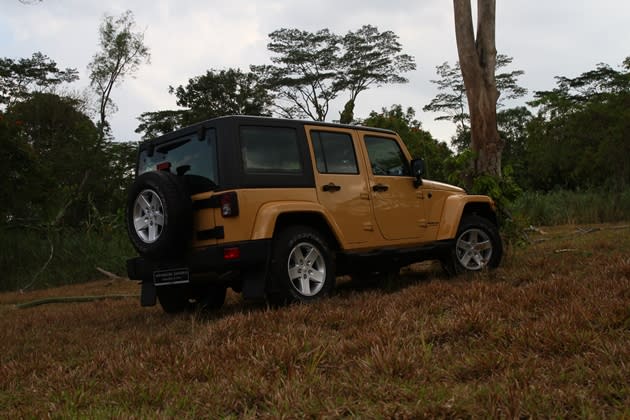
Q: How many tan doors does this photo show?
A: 2